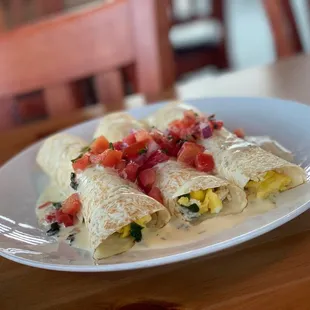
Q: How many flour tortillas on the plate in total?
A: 3